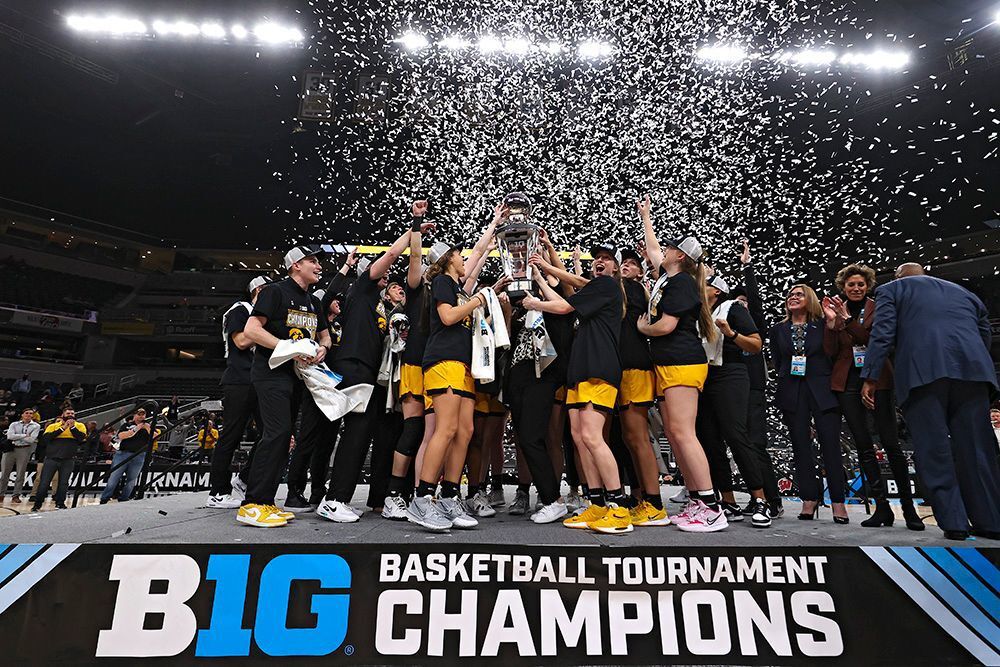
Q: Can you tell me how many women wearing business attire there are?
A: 2